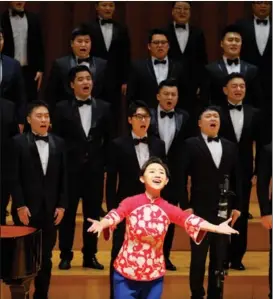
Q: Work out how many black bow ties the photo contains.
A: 13